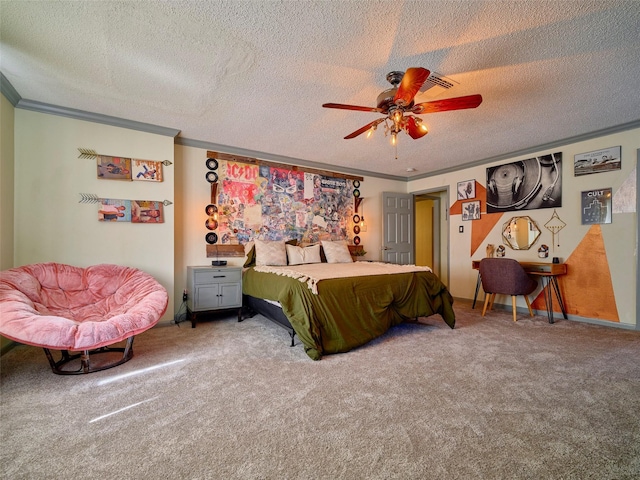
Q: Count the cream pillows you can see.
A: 3